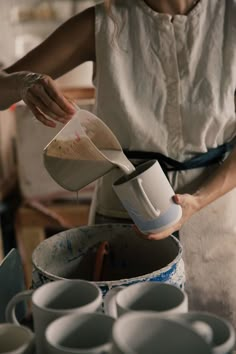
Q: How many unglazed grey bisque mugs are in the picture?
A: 6